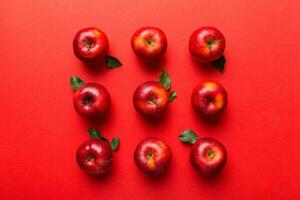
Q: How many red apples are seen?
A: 9